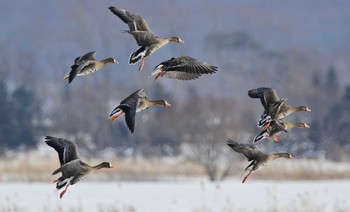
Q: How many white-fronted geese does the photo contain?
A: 8